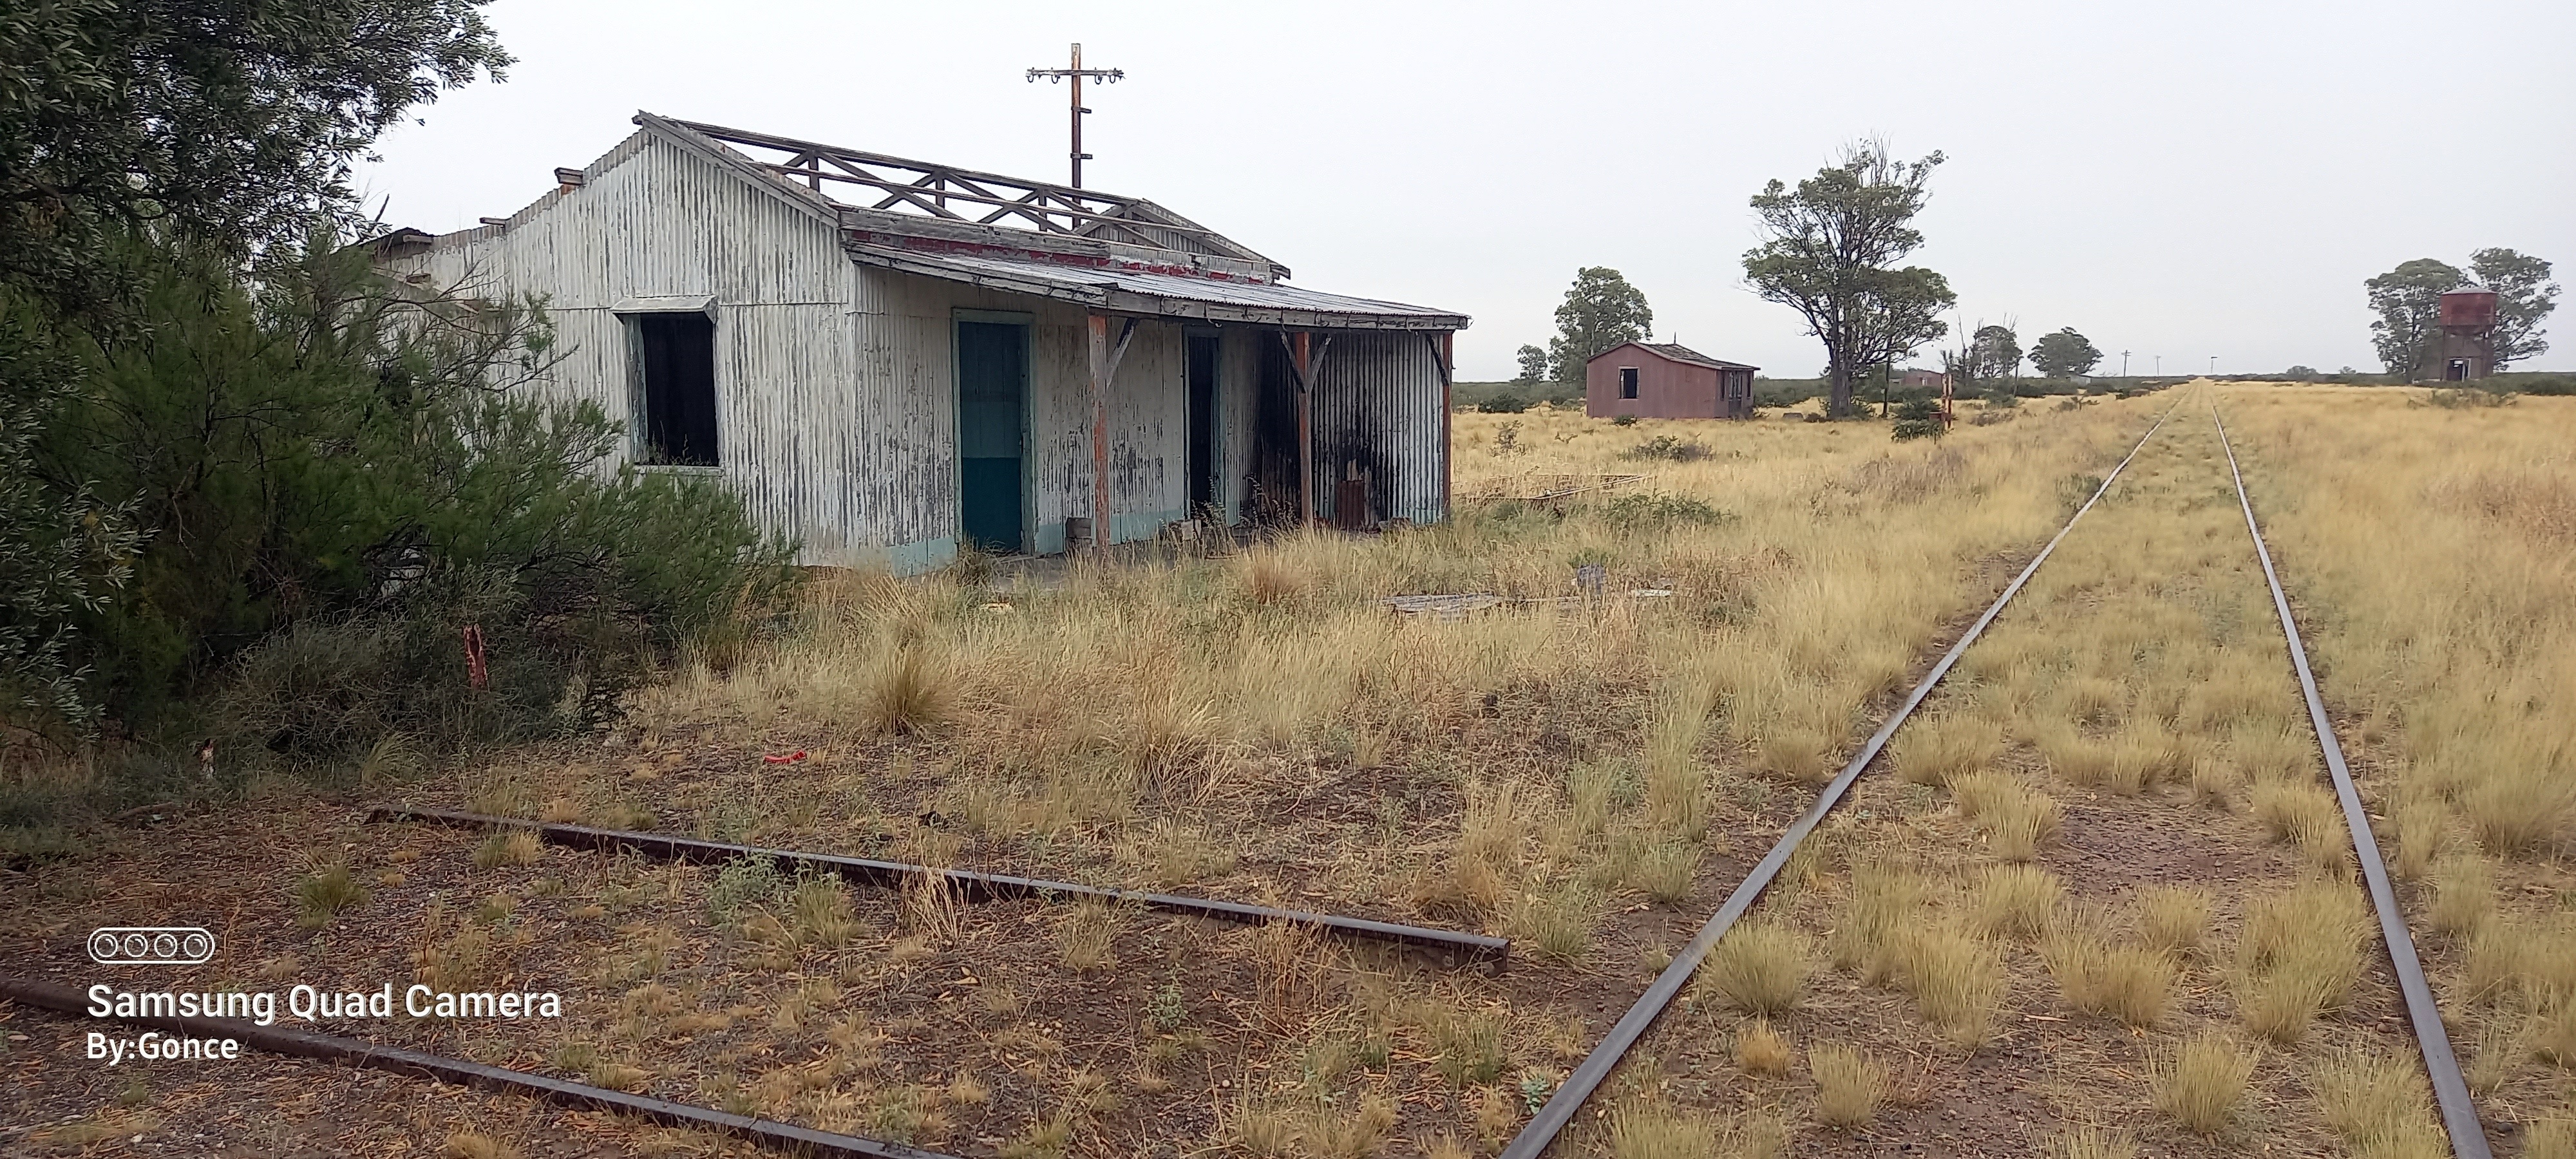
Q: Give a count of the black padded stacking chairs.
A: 0